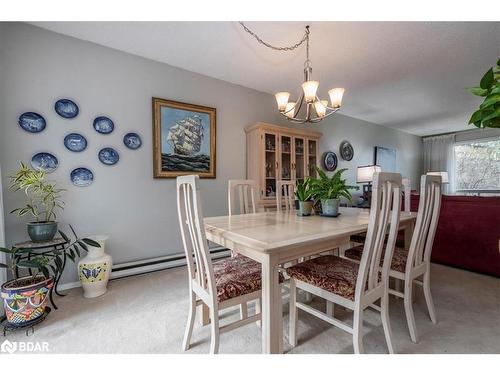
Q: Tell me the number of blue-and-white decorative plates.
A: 8